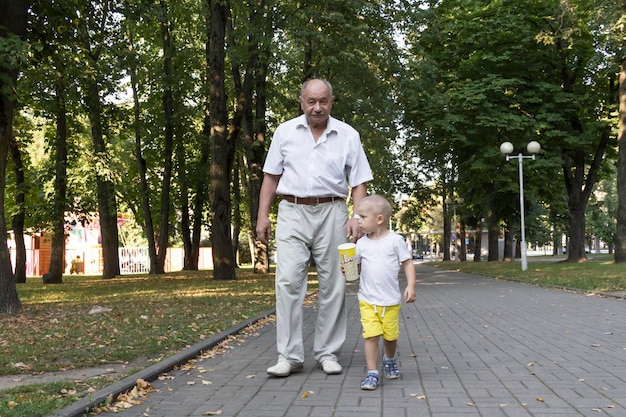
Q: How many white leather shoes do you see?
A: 2